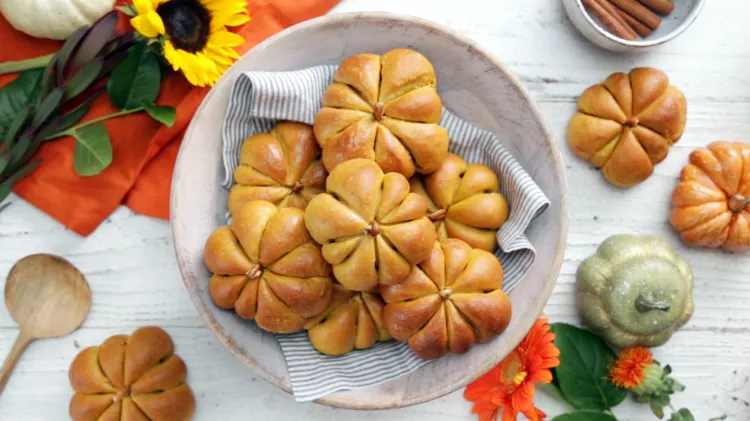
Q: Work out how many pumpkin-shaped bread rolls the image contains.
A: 9